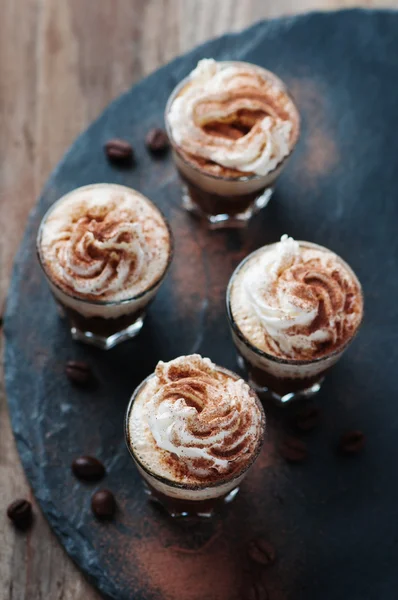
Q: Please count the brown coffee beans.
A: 11